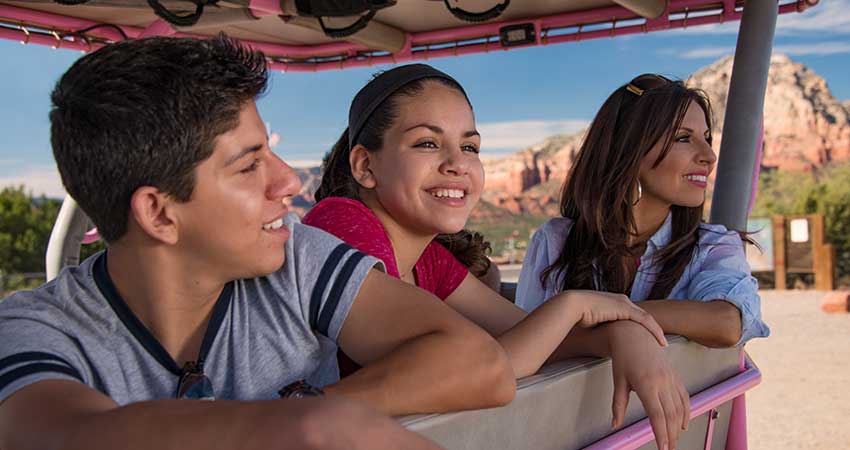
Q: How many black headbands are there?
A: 1